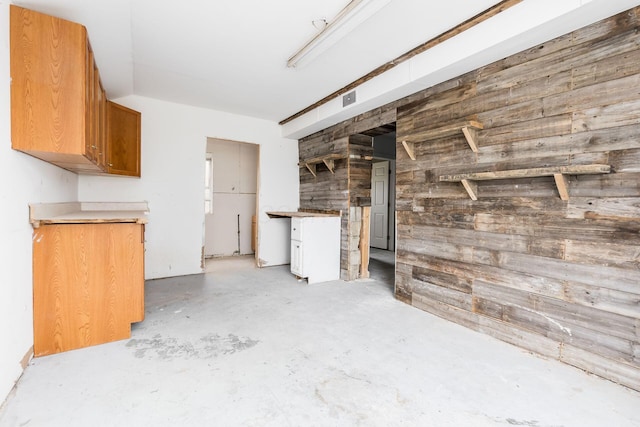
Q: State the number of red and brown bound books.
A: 0